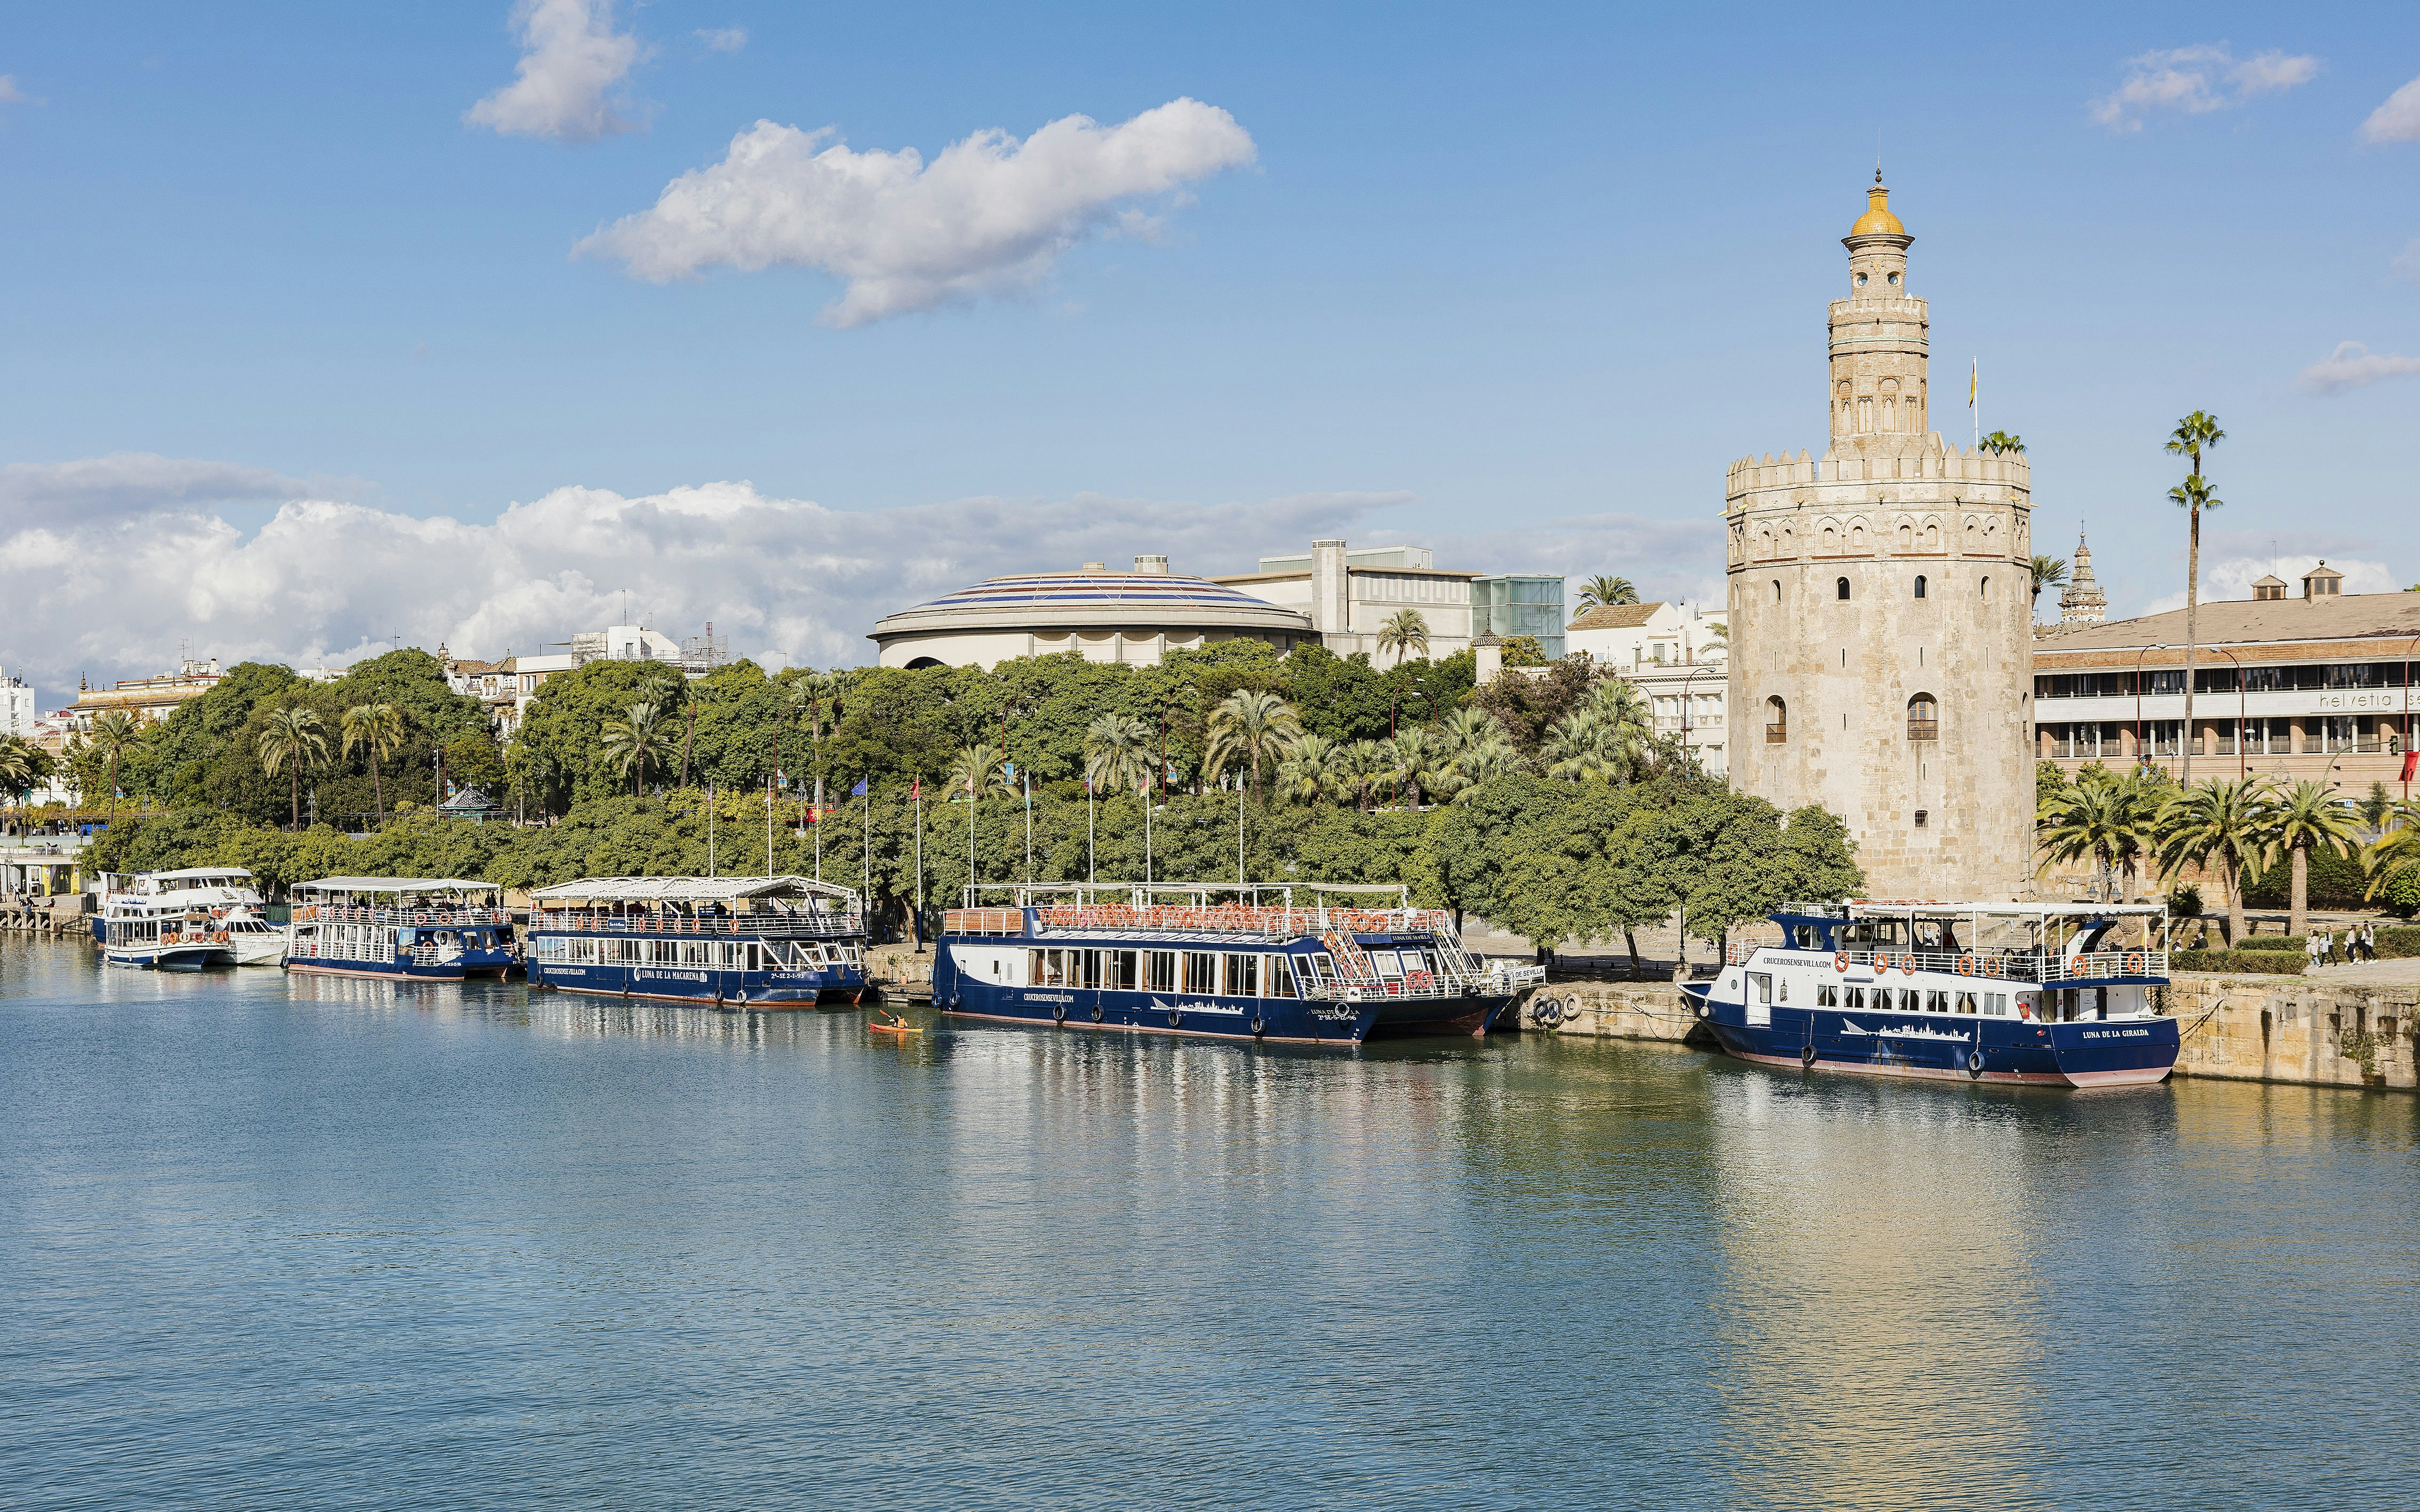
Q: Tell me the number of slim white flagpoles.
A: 11